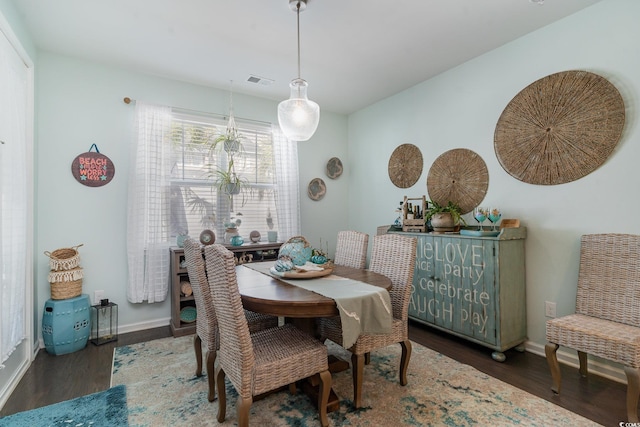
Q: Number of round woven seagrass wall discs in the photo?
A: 3